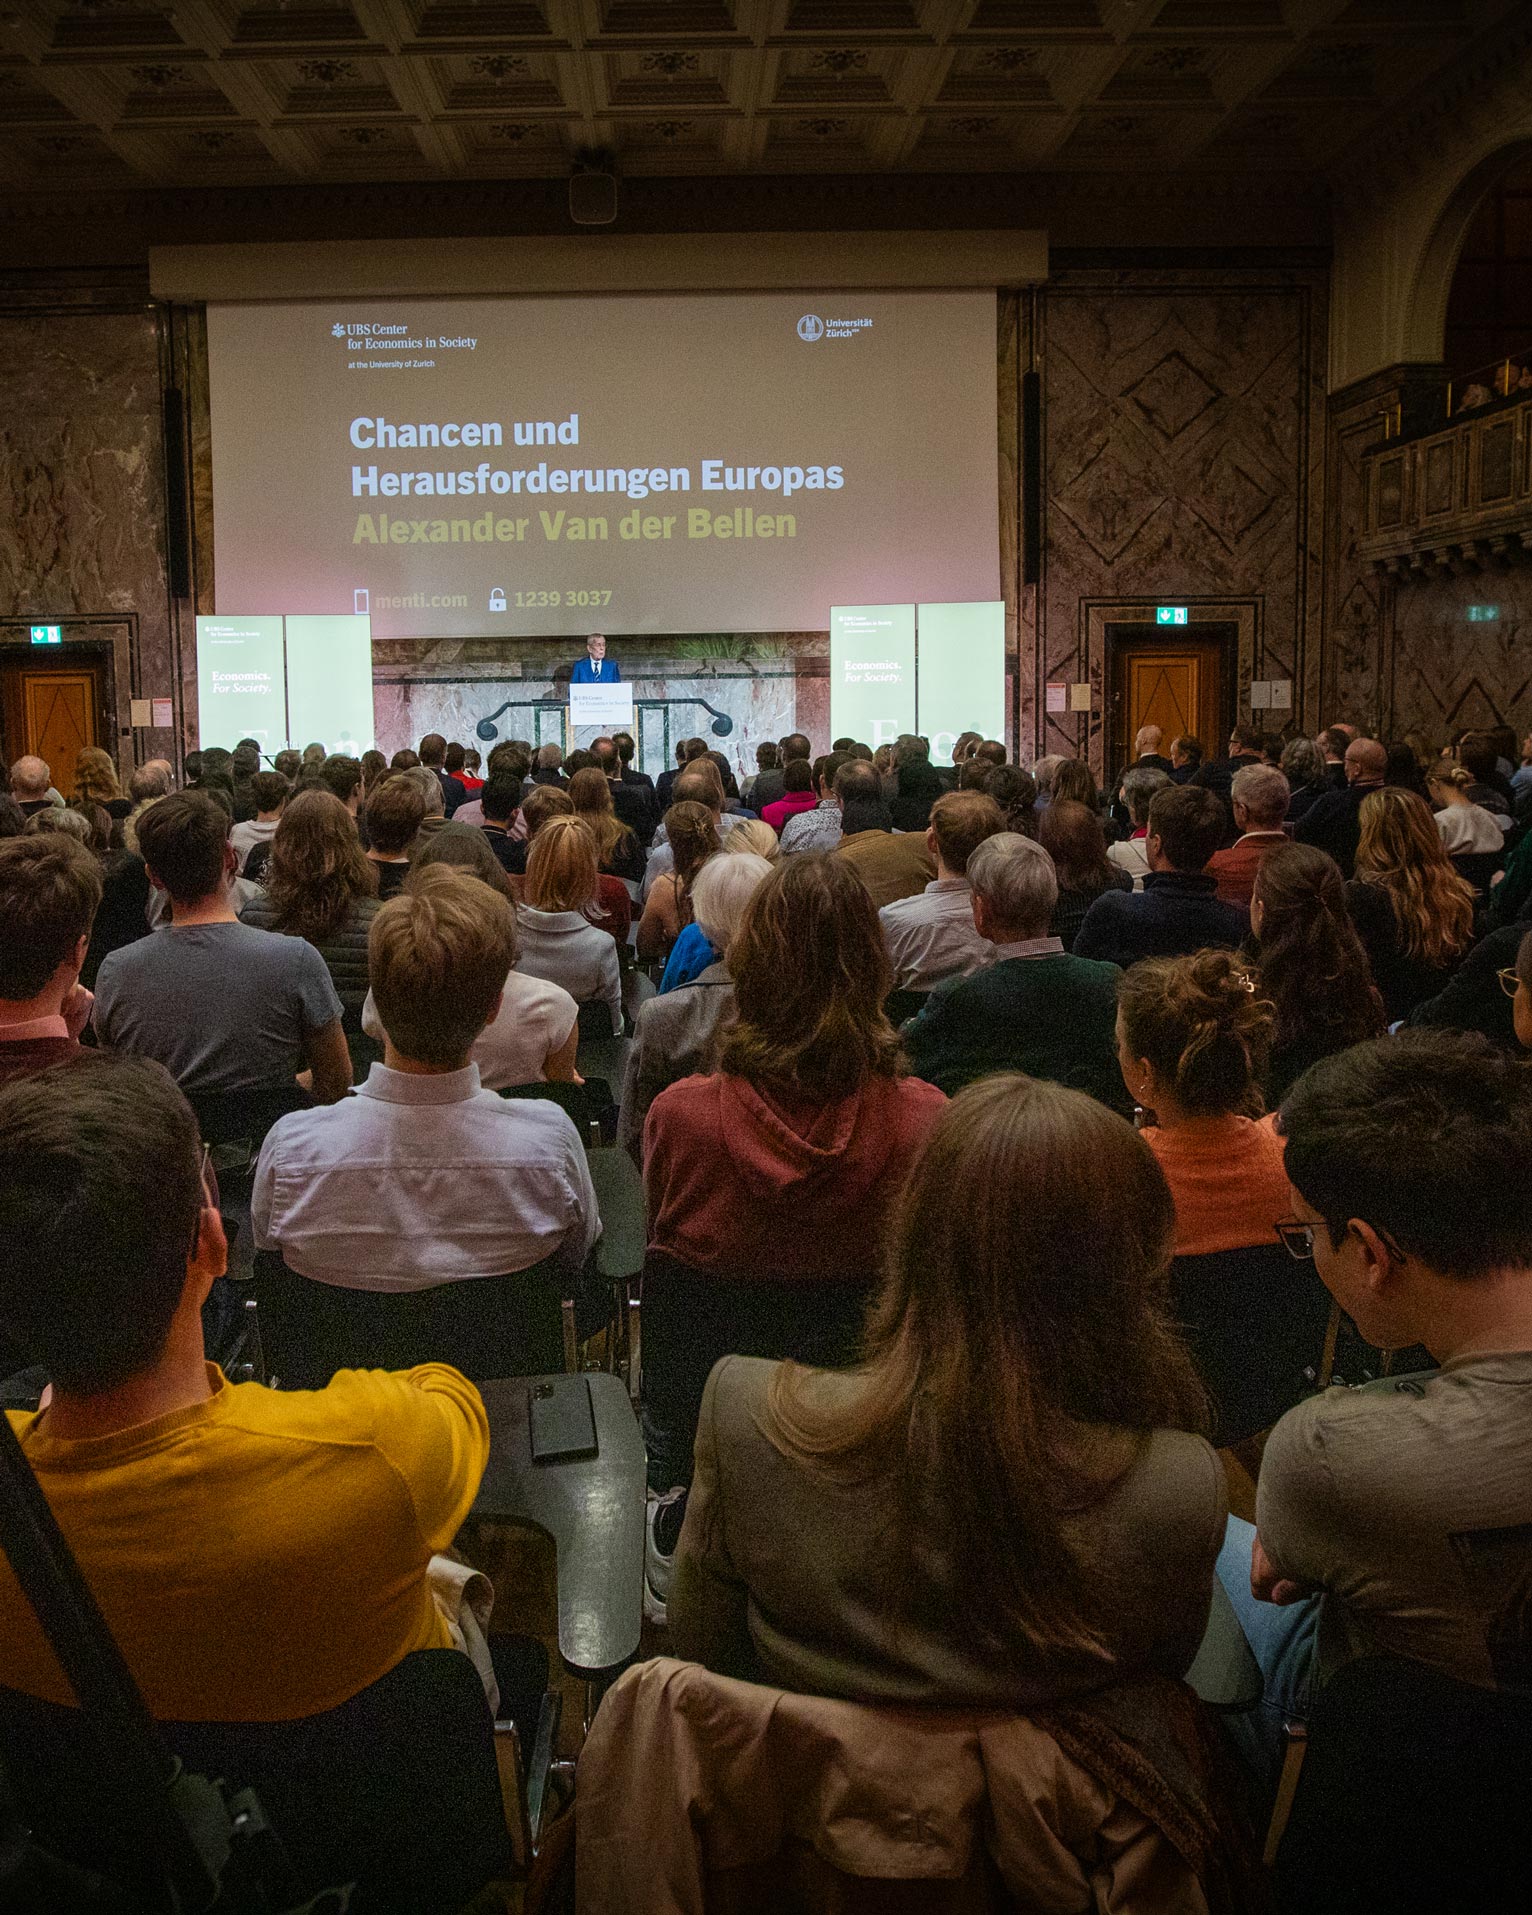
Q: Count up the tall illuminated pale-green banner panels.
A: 4